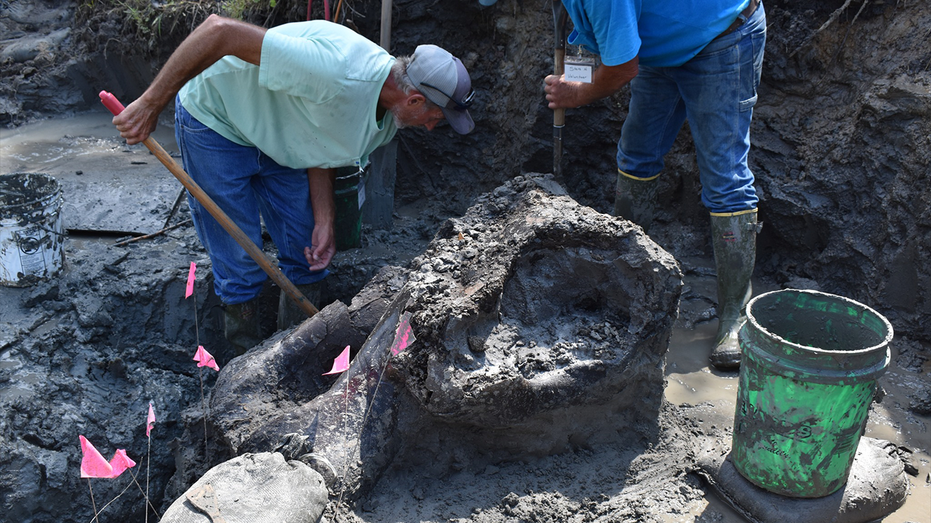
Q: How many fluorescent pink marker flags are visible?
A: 7